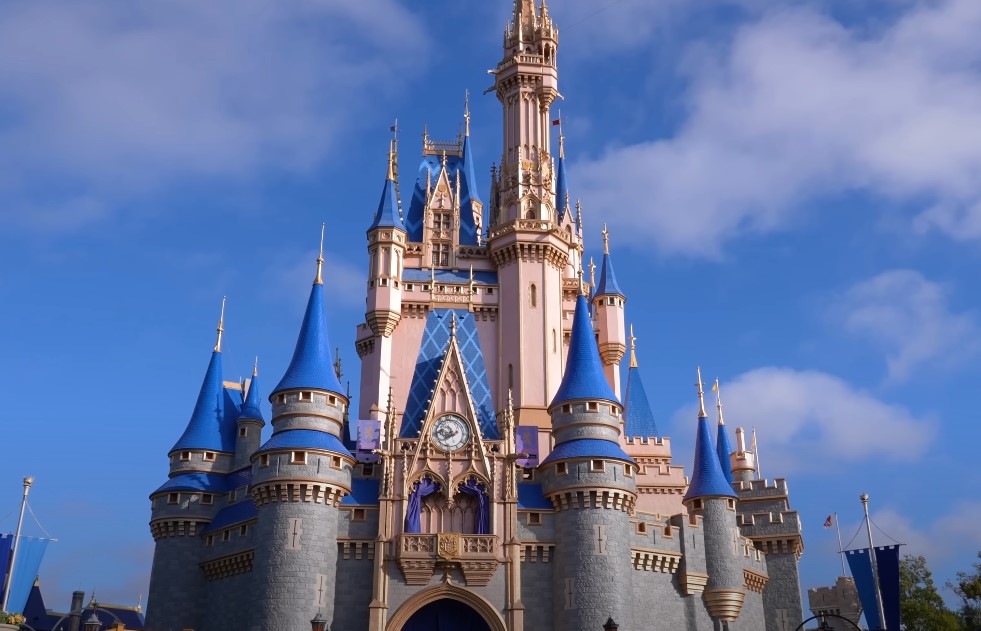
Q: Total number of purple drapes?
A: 2